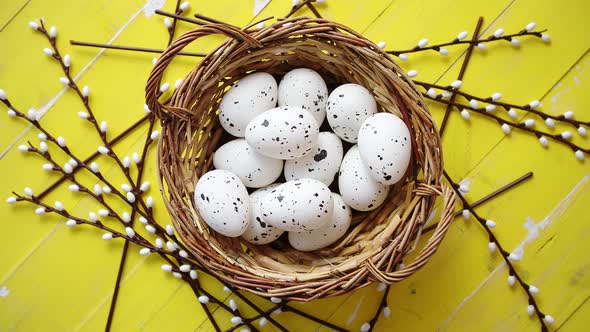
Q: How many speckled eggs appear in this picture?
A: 12